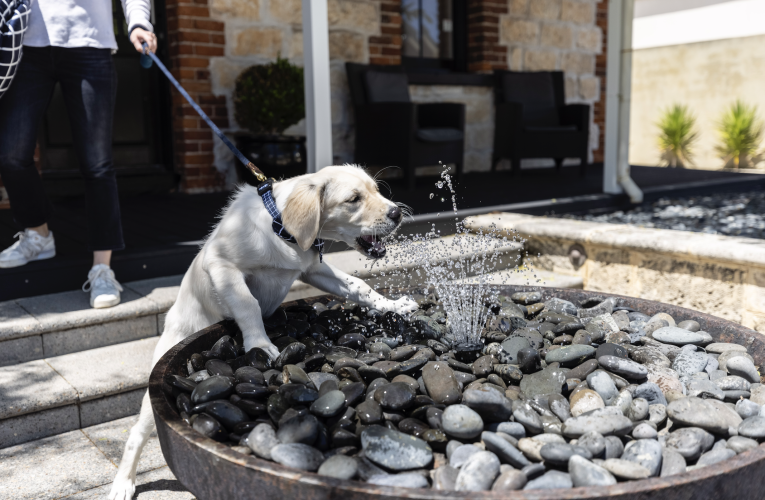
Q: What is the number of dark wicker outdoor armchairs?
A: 2